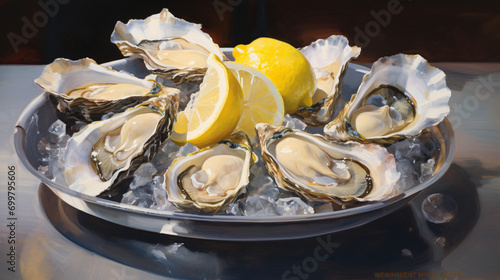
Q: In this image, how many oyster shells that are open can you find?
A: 7